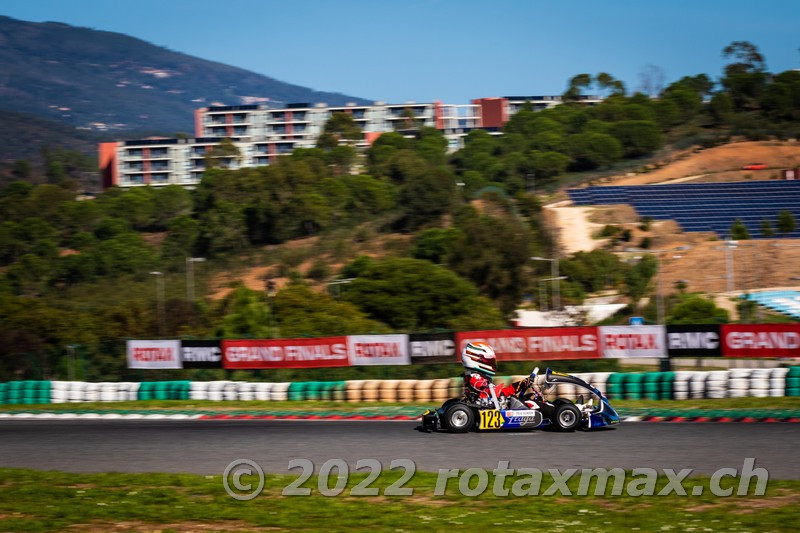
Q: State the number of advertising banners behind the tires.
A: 9